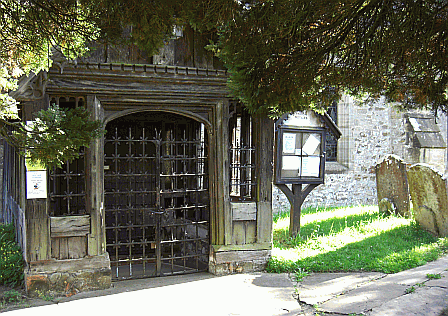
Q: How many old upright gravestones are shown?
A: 2